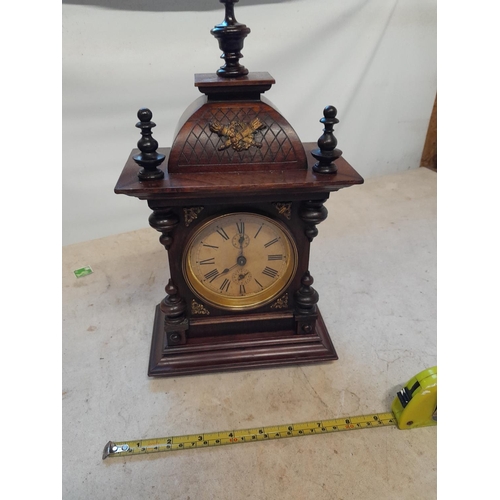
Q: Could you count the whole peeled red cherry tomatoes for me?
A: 0